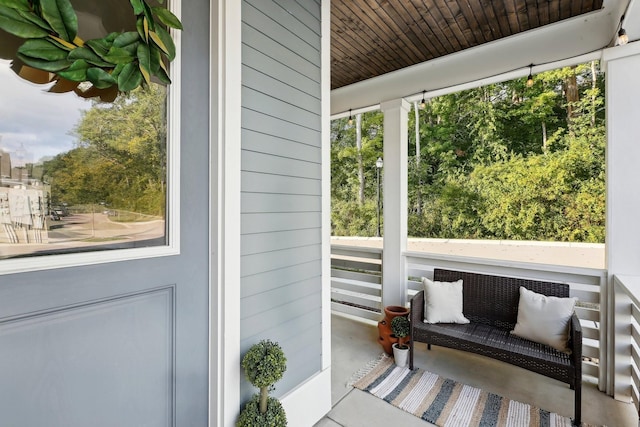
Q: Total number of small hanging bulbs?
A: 4